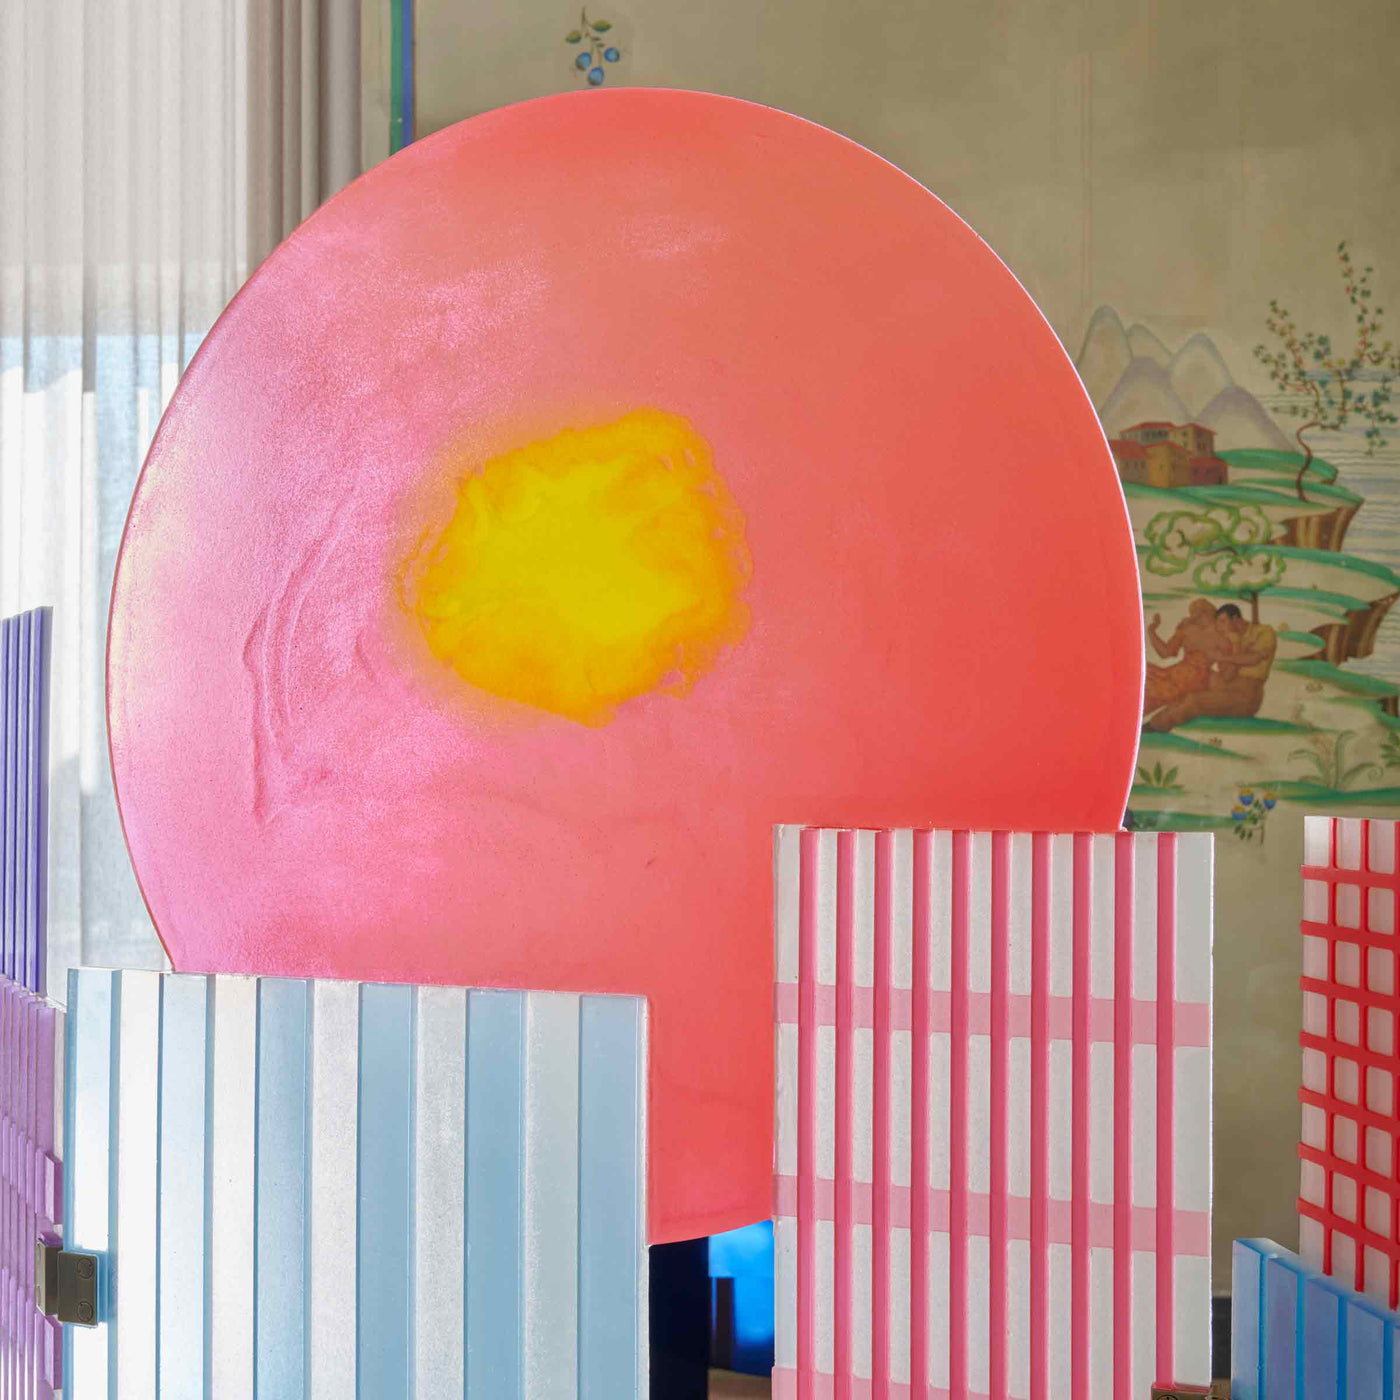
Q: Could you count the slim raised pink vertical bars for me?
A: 10